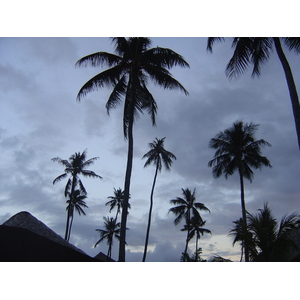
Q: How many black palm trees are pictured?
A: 12